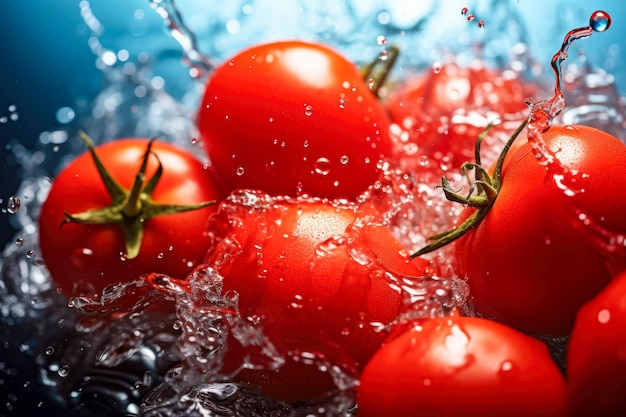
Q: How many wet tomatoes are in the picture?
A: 7